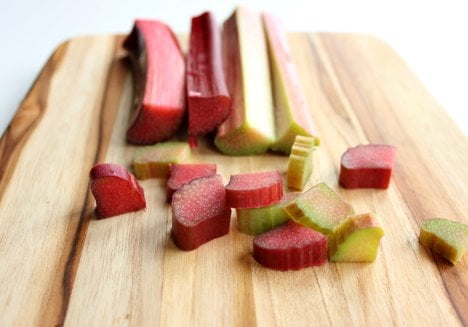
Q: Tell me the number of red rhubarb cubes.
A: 6